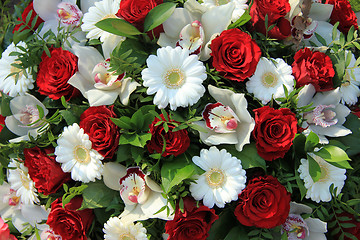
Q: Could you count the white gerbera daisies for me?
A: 11